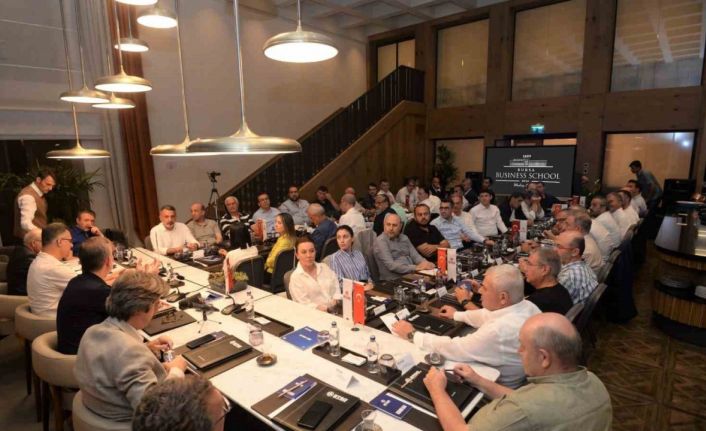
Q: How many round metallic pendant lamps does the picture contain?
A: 10